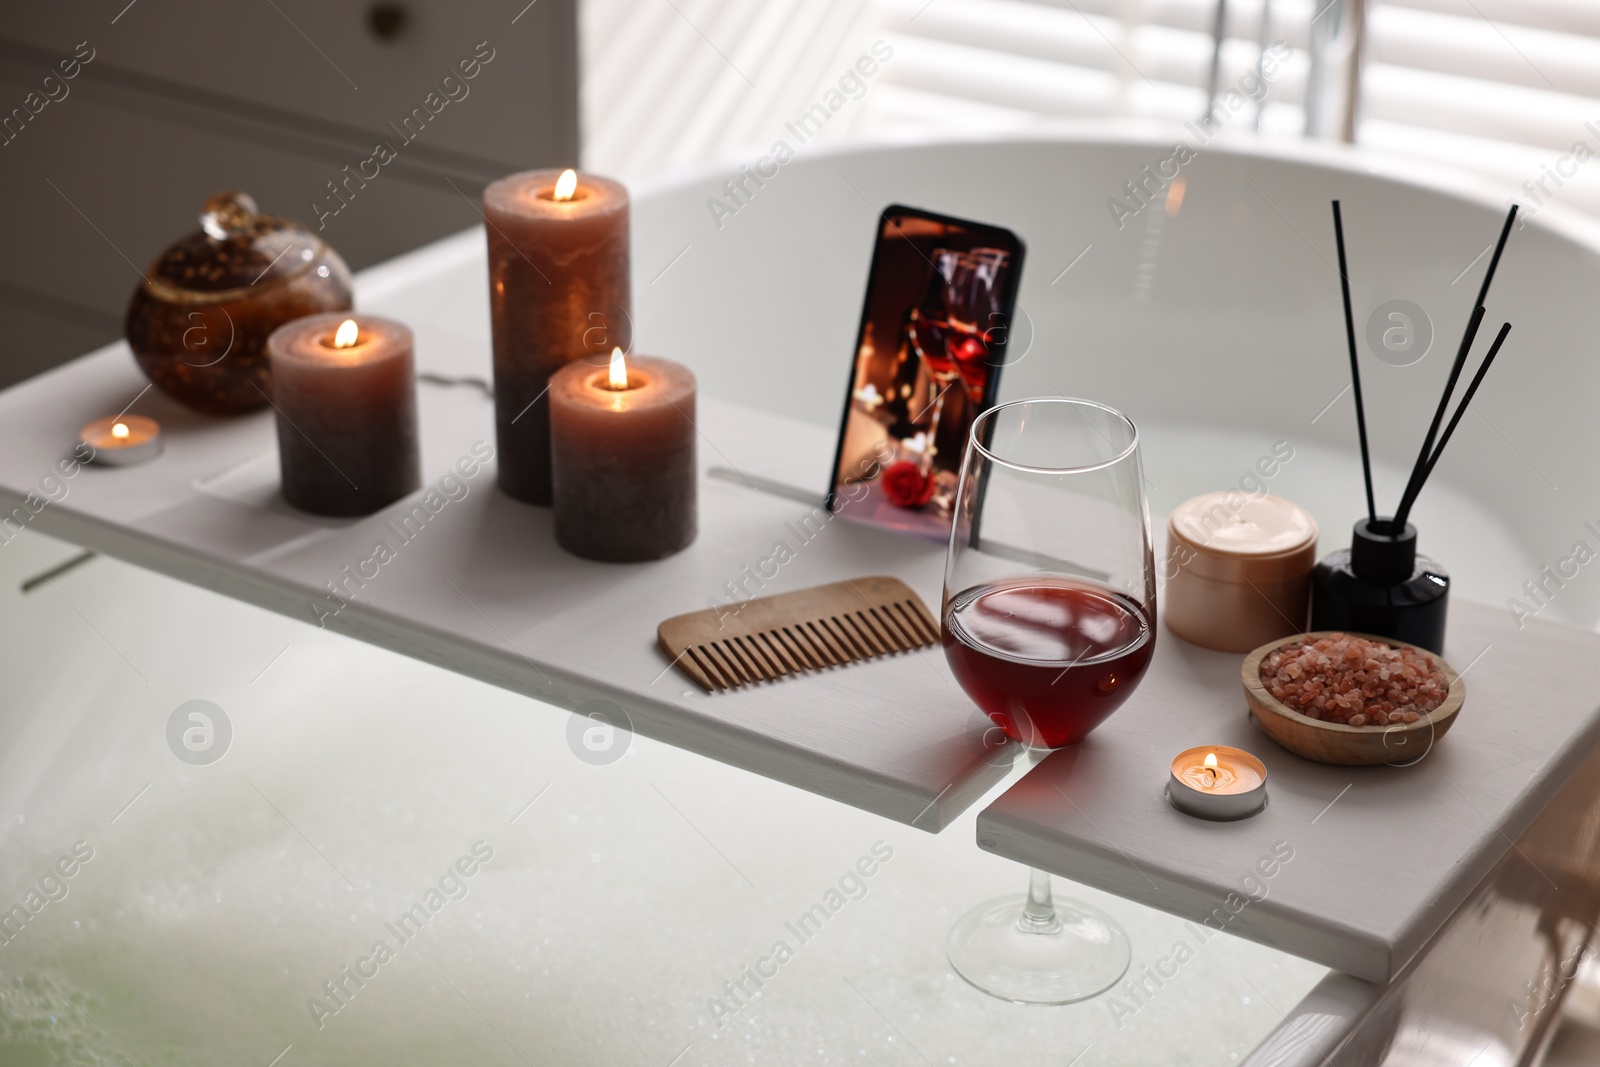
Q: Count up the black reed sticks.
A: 4